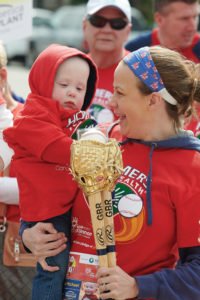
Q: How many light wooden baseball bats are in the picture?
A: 2